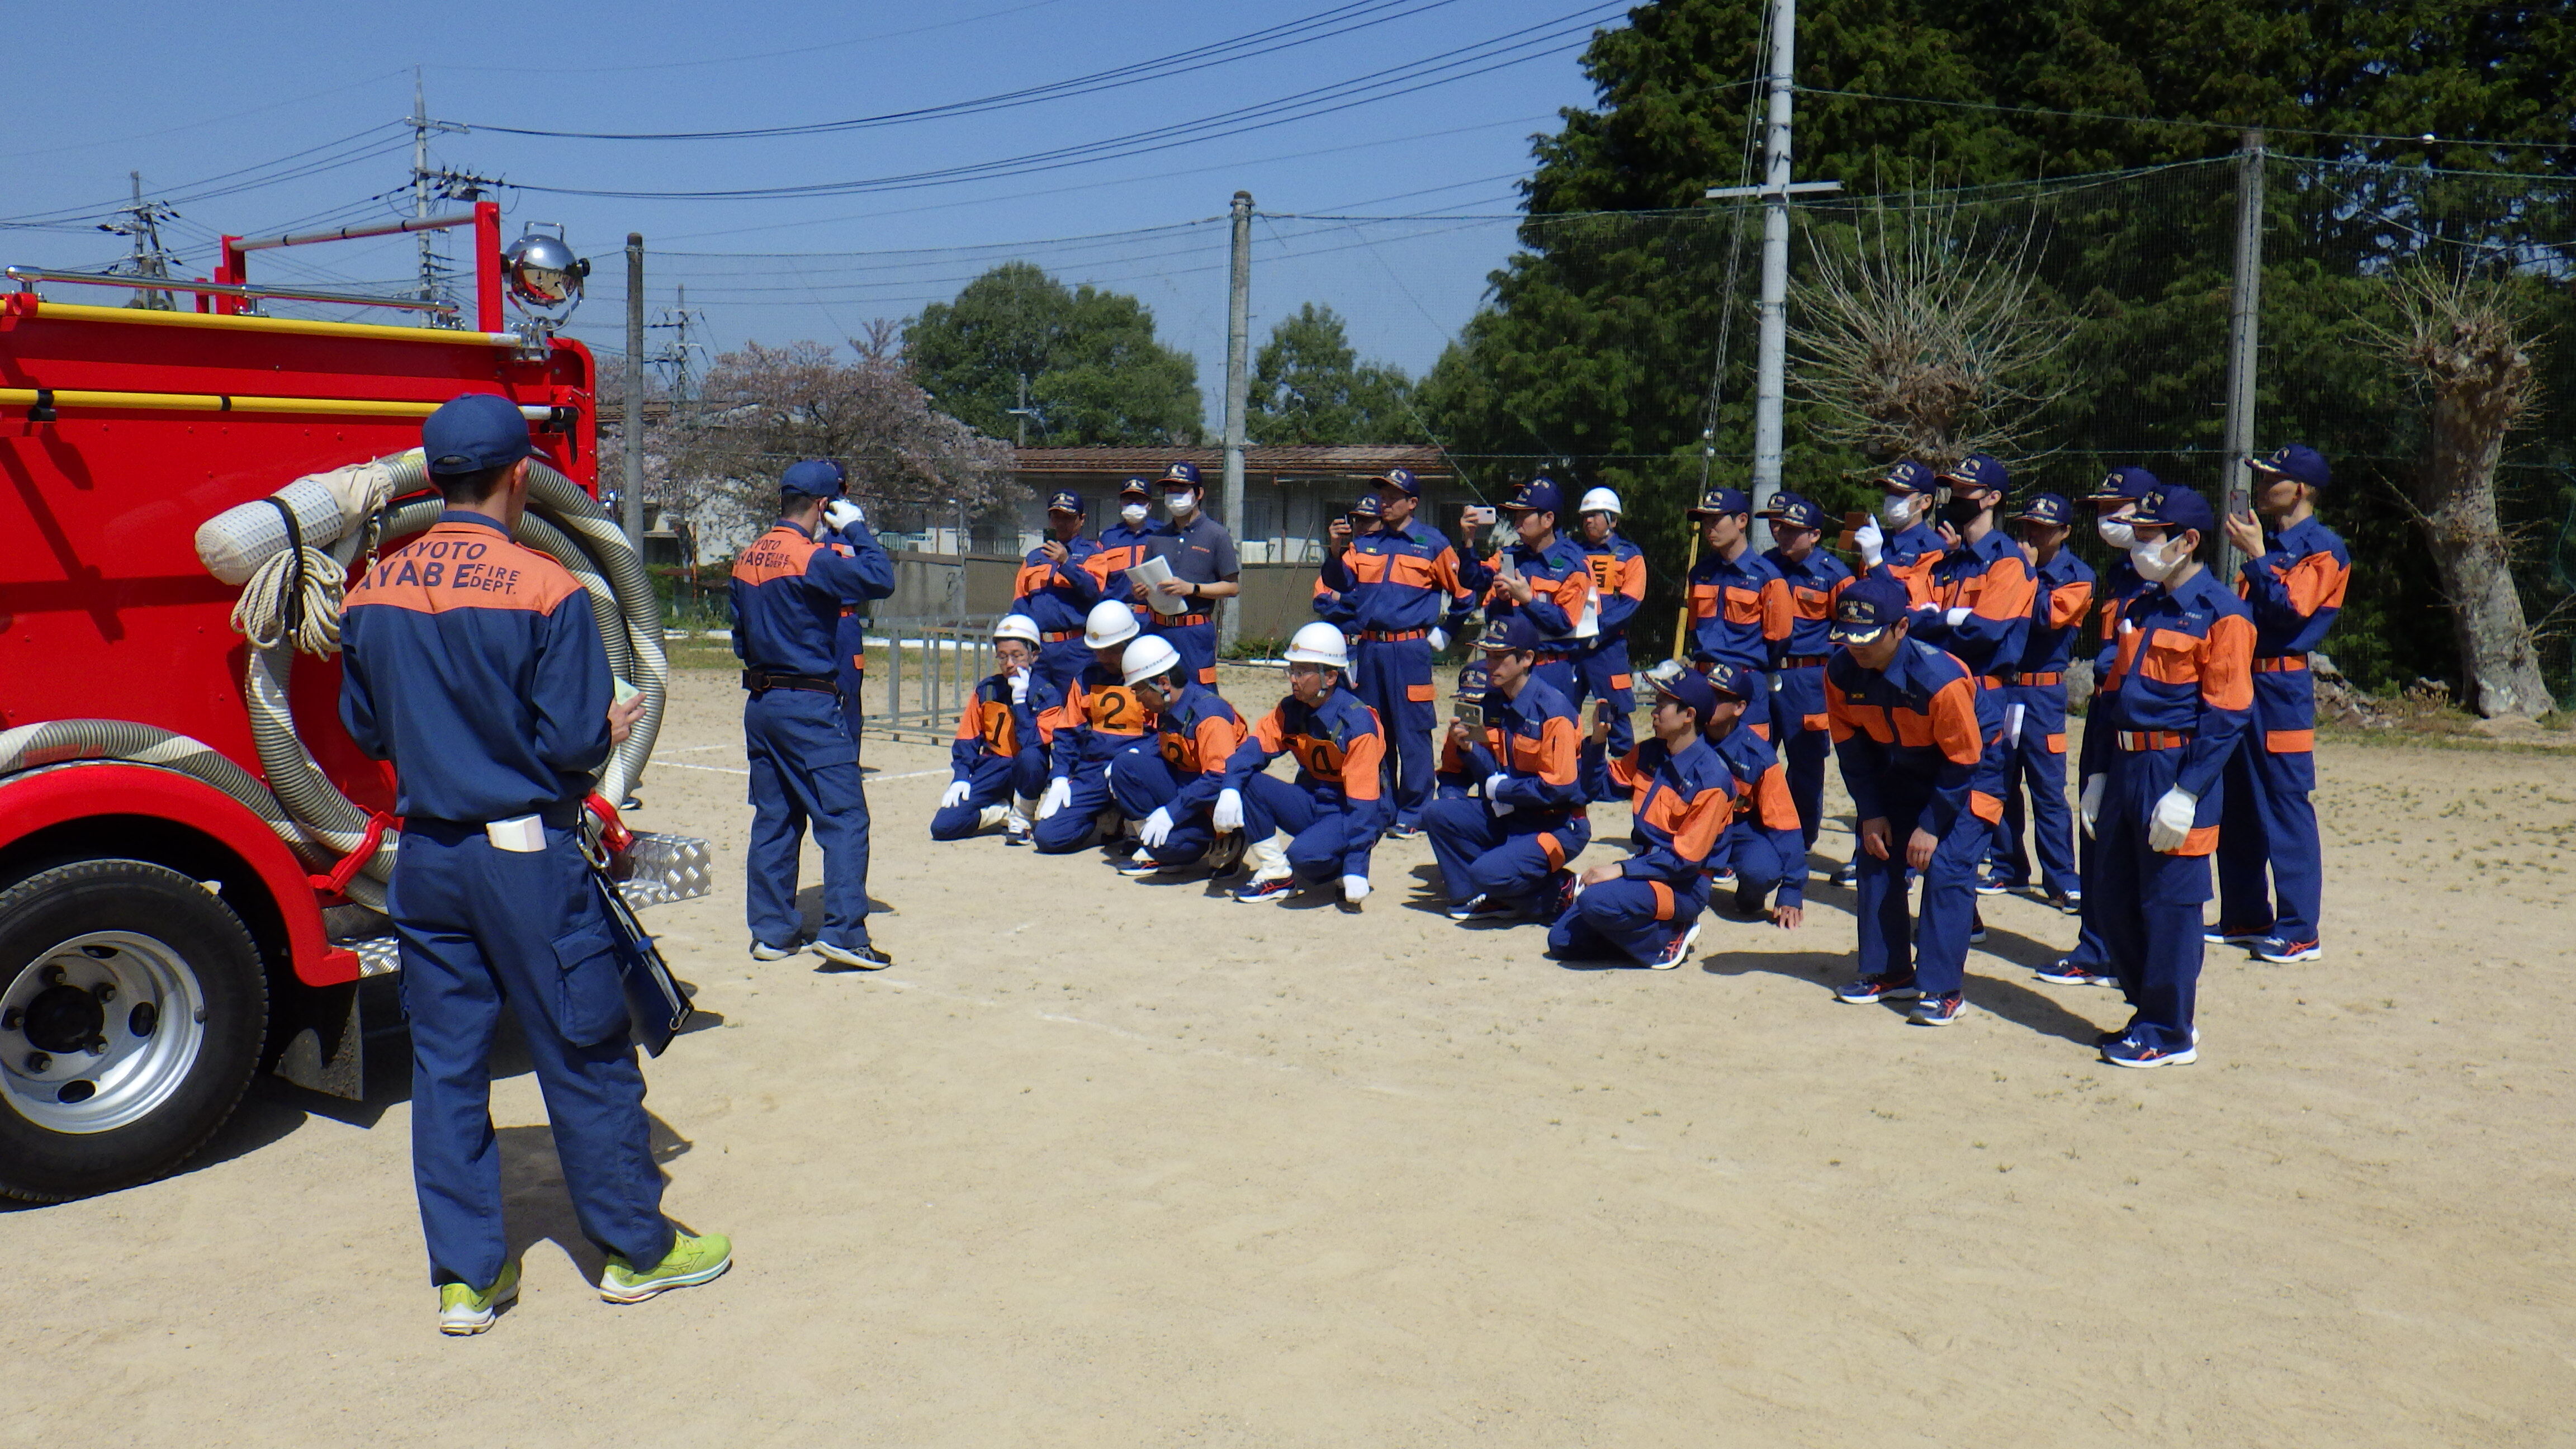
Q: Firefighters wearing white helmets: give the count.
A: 5